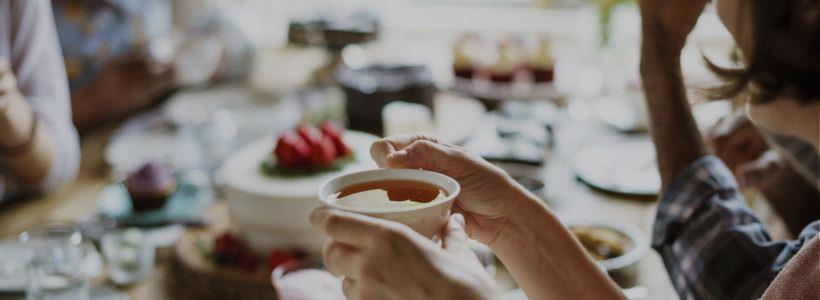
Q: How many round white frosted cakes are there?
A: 1